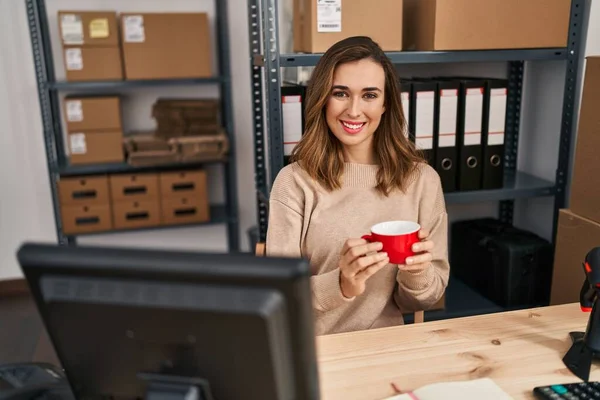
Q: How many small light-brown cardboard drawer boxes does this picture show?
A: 6